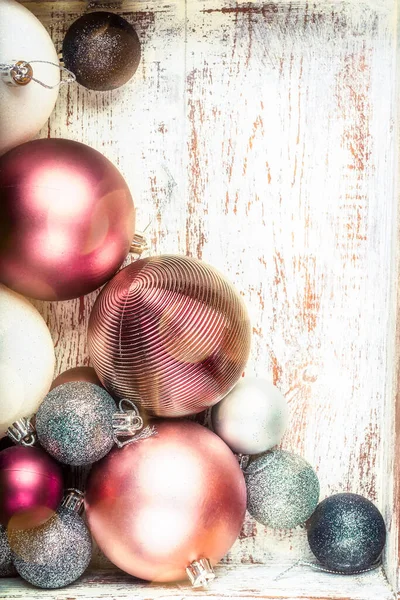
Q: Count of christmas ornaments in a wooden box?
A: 14